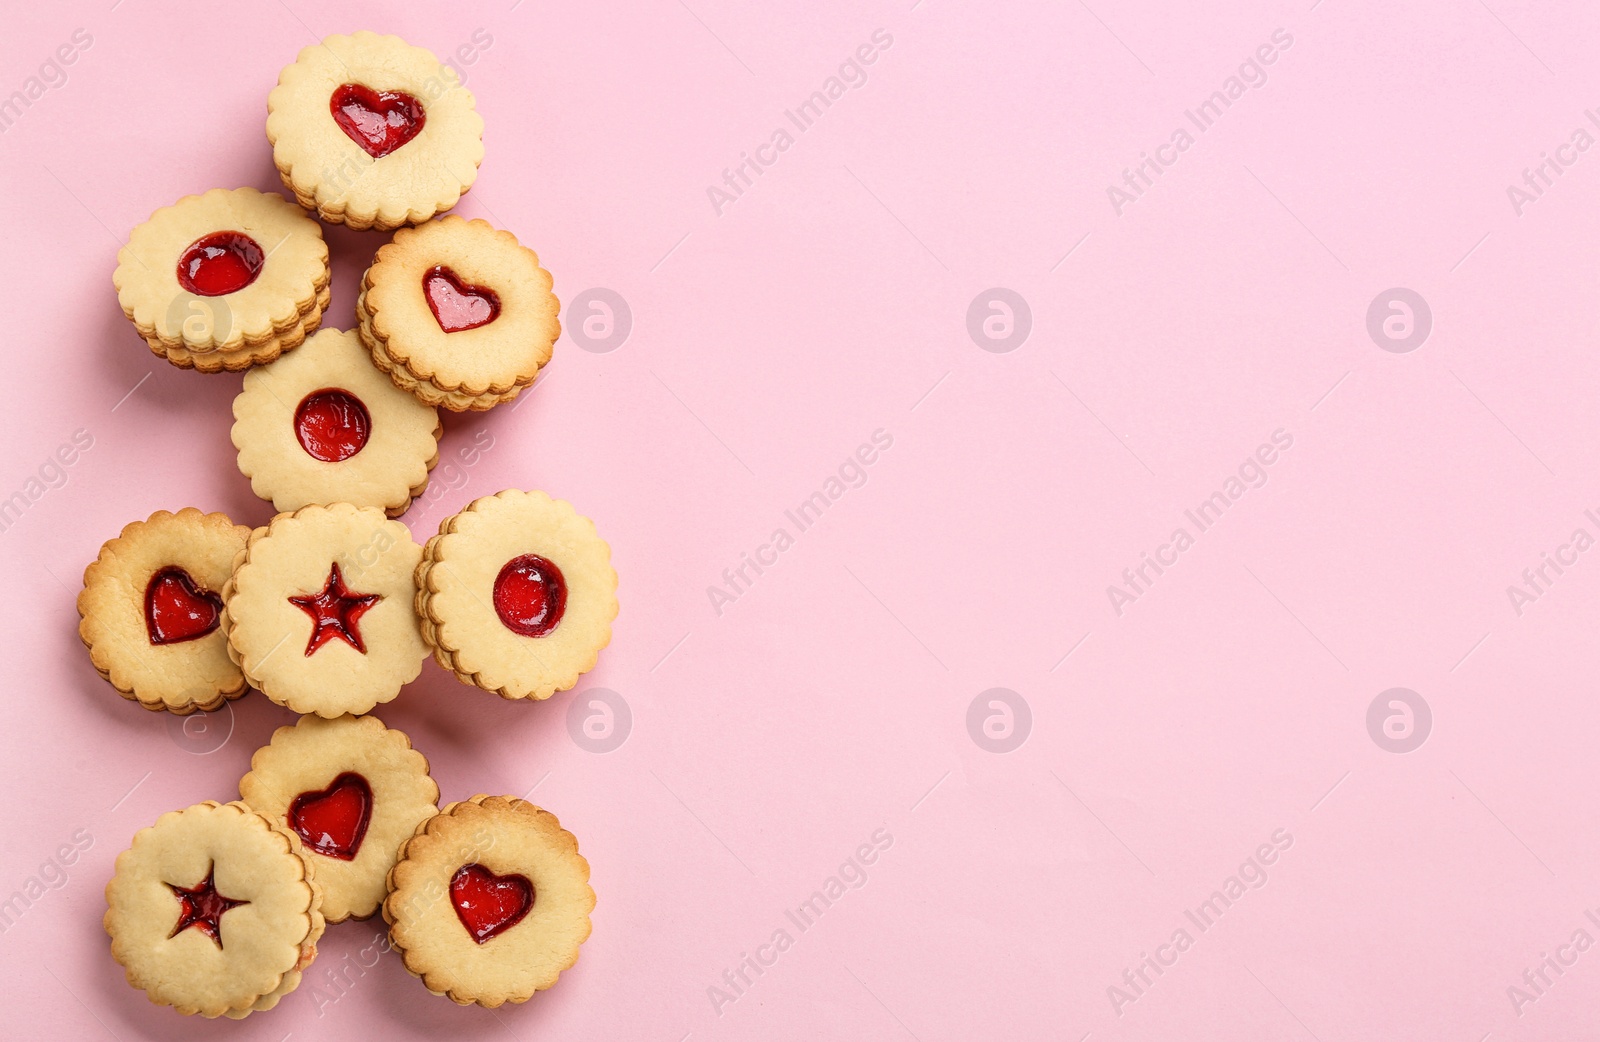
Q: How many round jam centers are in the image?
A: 3